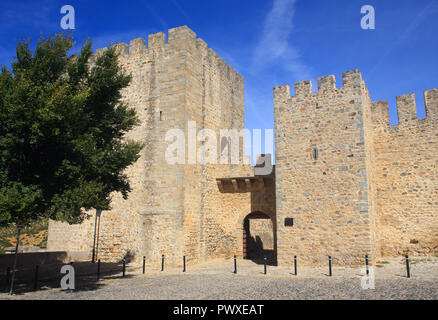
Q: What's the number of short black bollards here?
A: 14